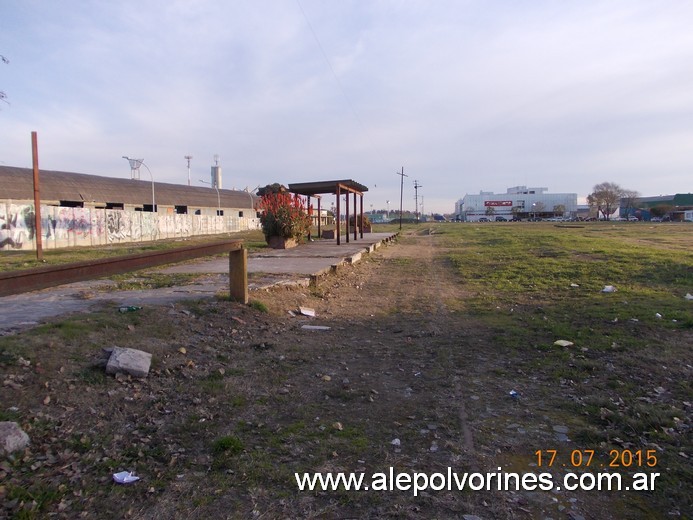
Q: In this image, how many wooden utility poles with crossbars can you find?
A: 2